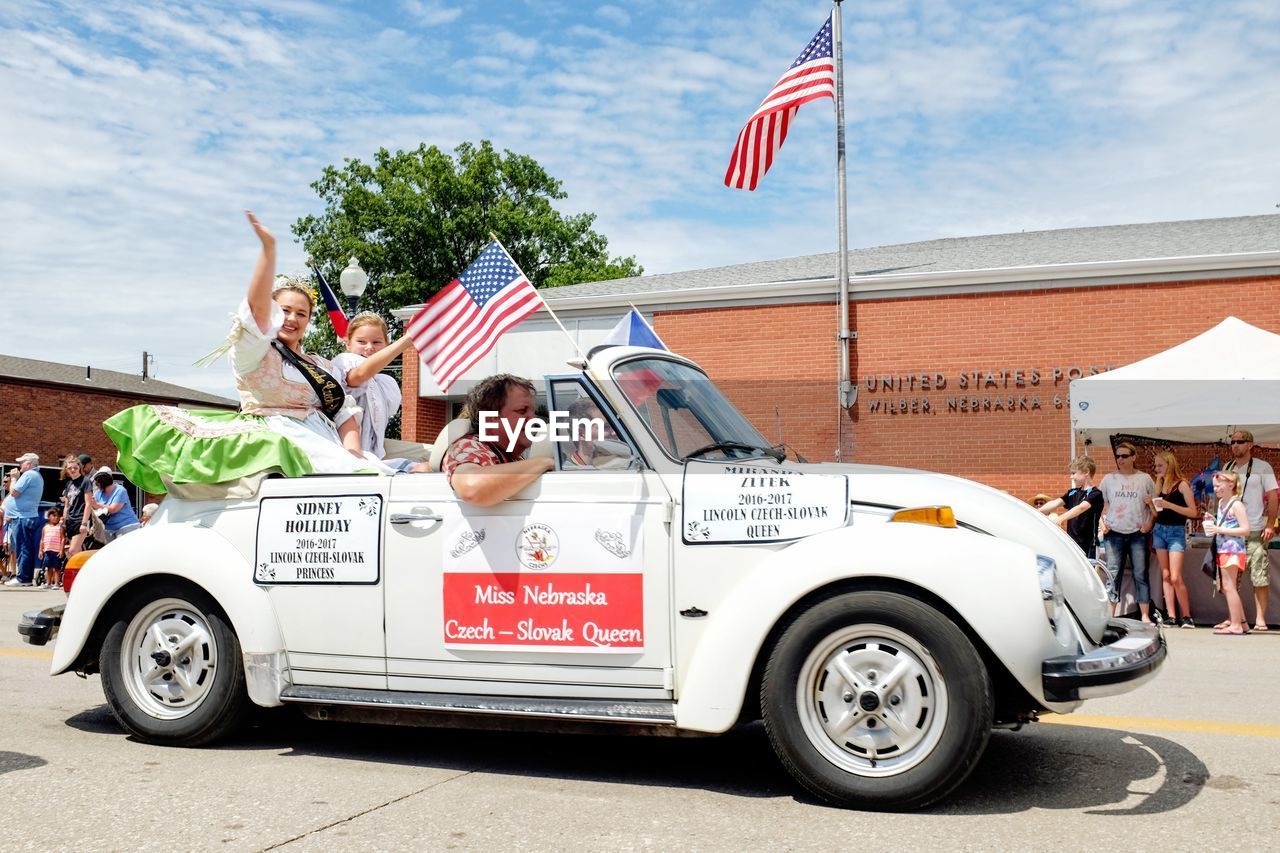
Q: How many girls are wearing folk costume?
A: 2